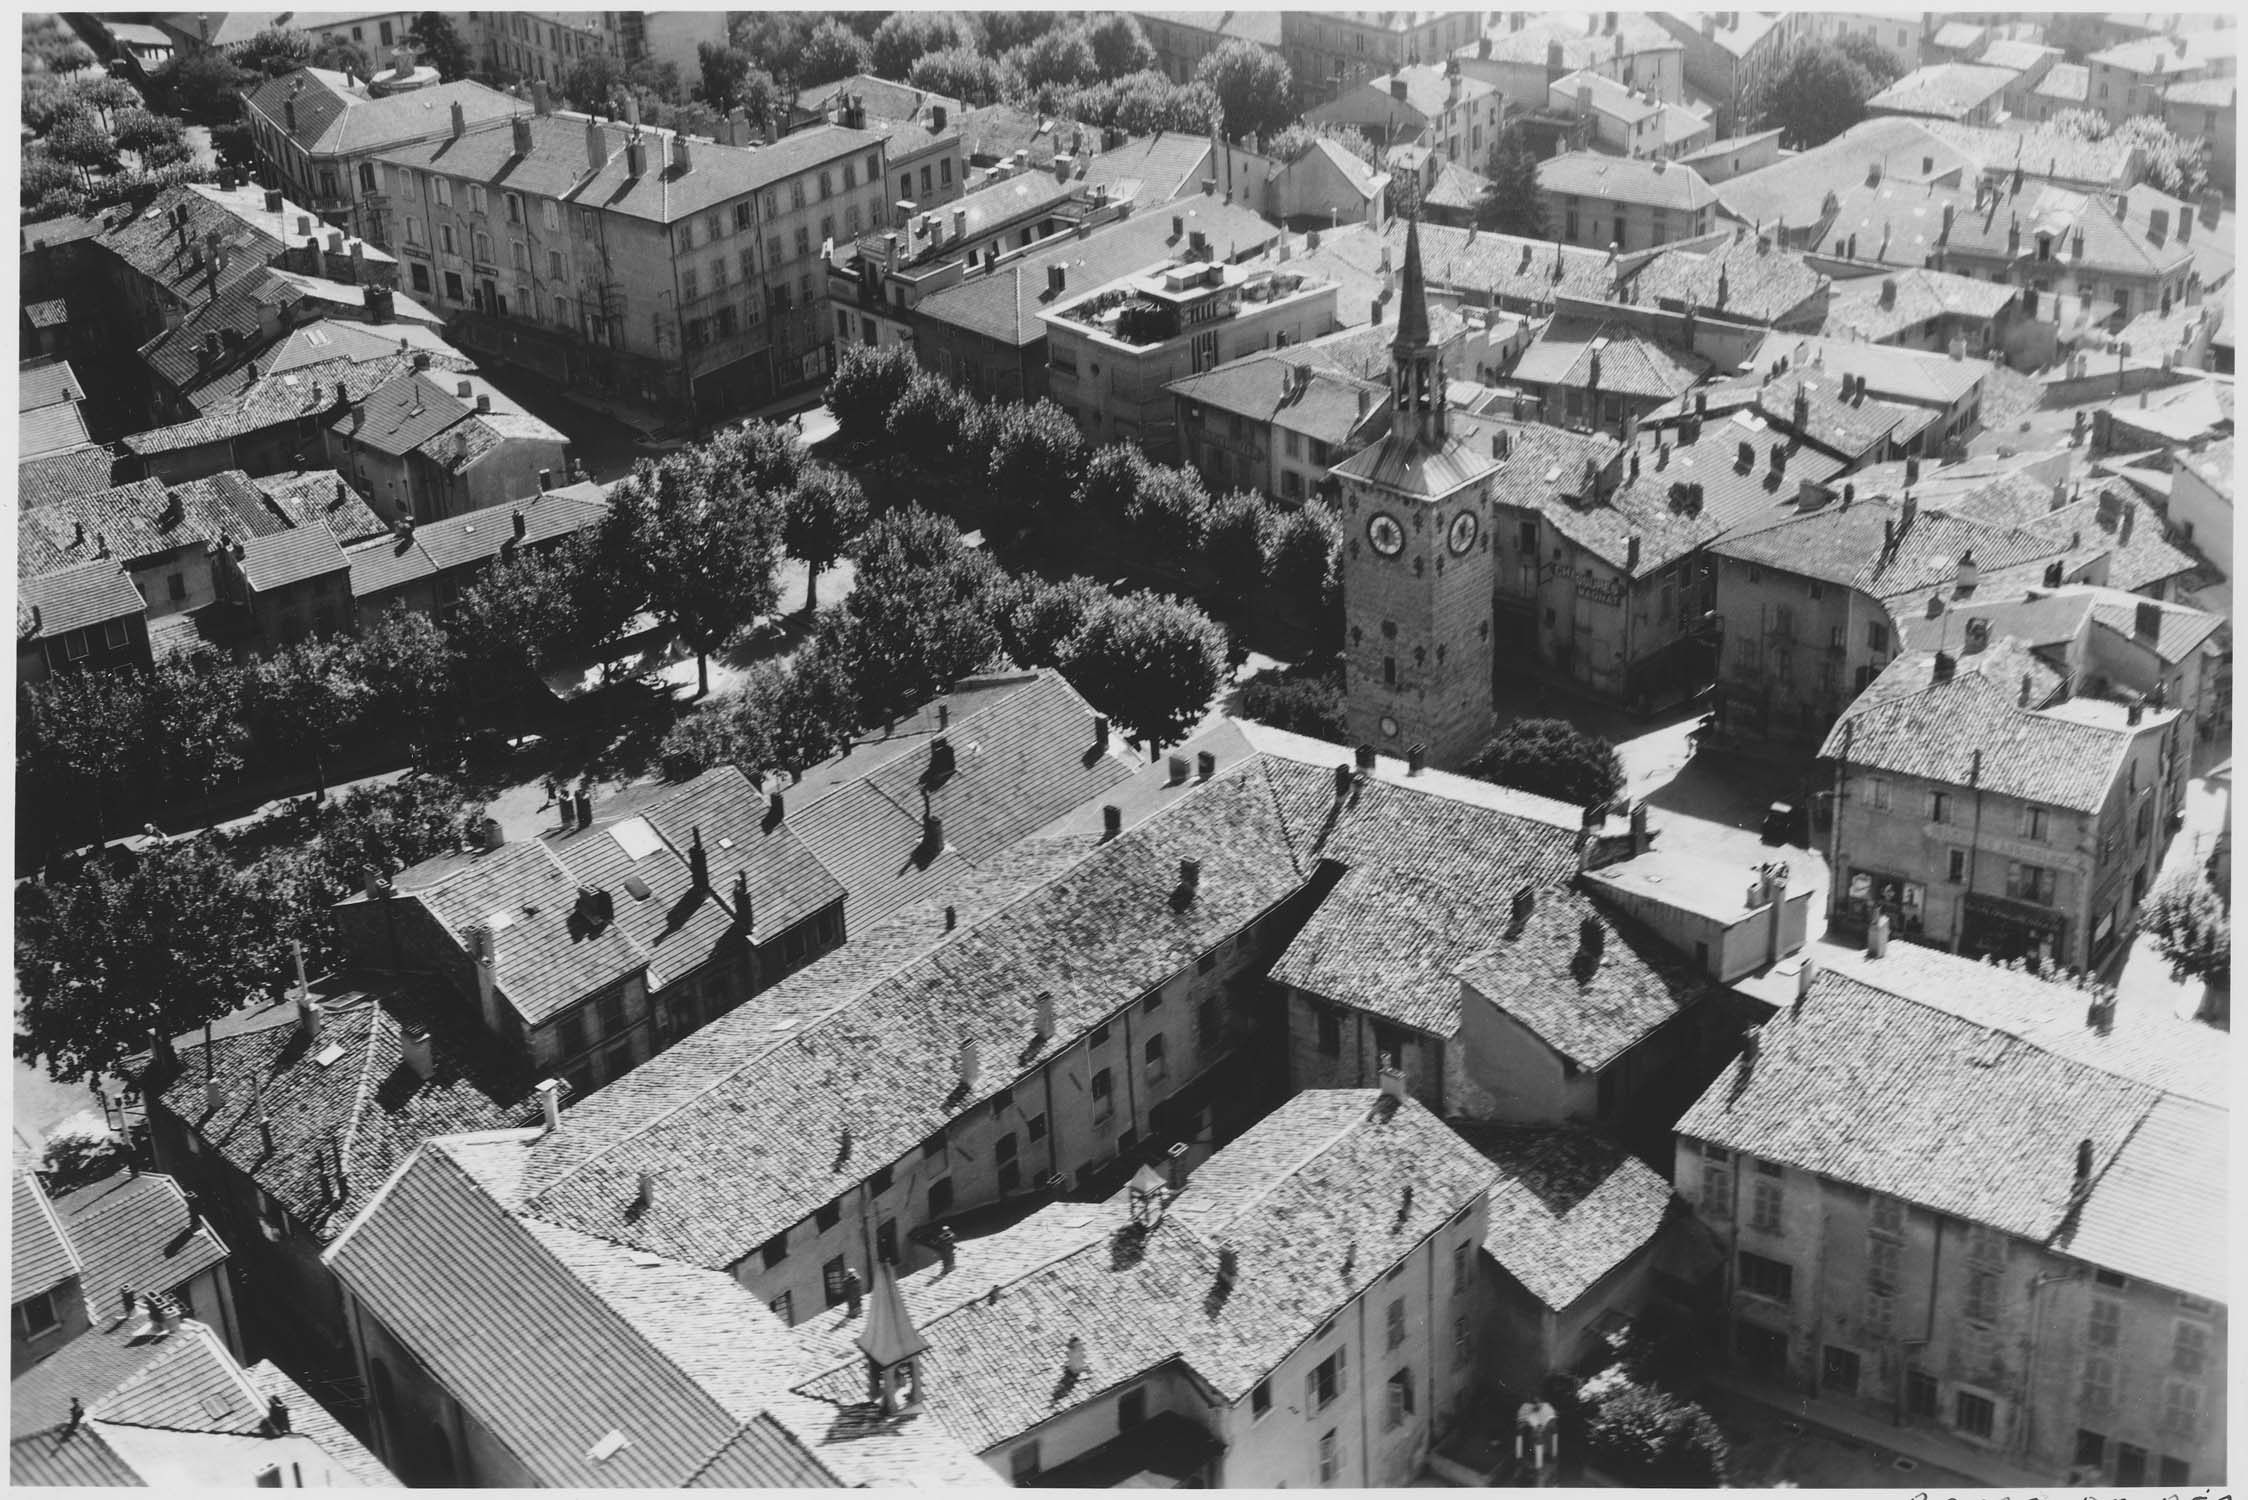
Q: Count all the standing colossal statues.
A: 0